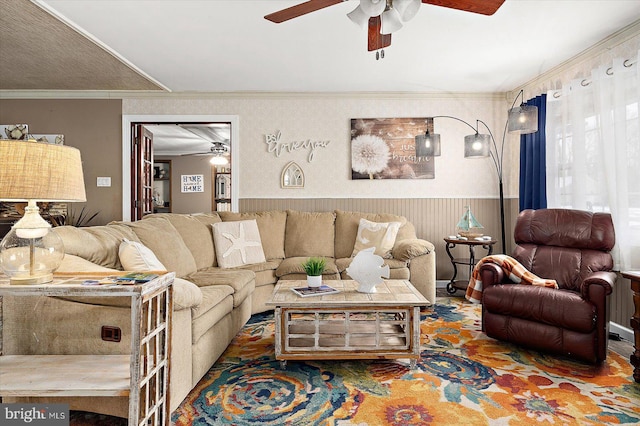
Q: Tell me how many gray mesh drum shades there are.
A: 3